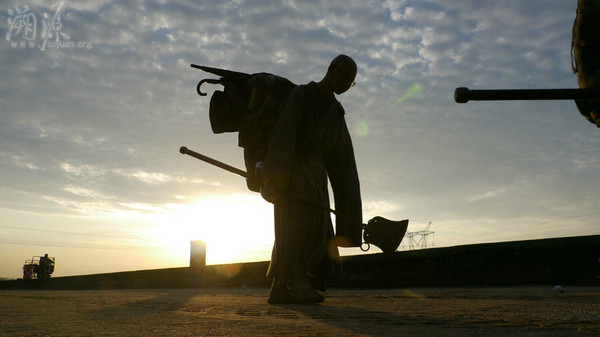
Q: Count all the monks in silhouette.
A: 1